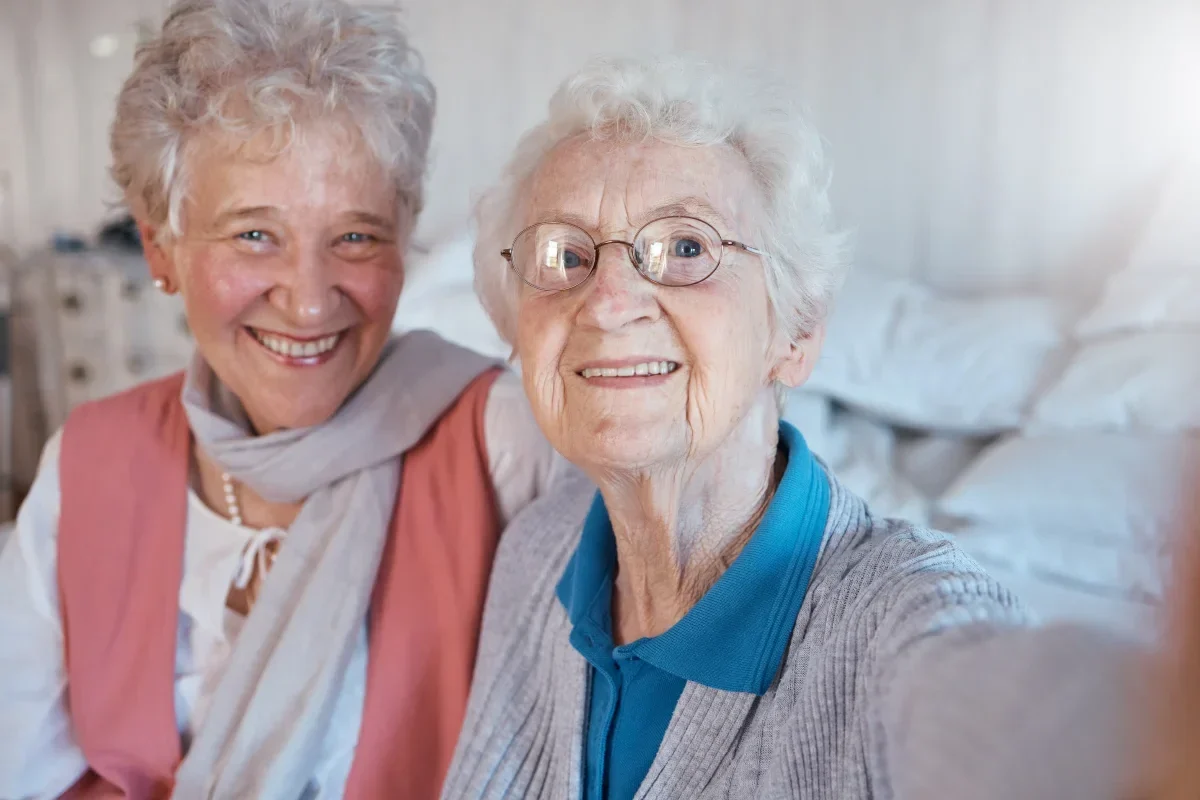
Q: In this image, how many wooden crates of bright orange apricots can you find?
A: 0